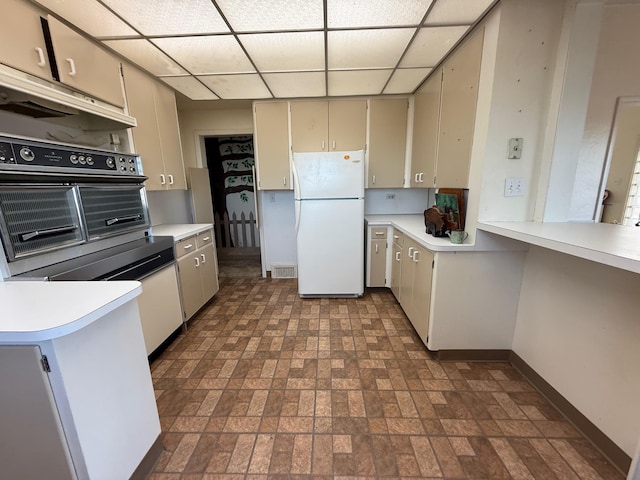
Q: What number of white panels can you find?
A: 15